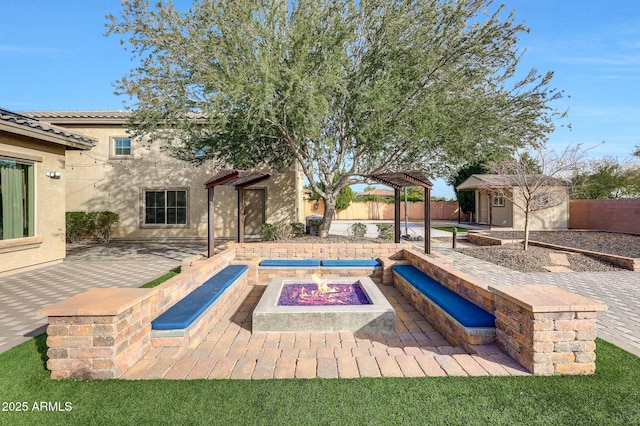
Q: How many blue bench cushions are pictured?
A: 4